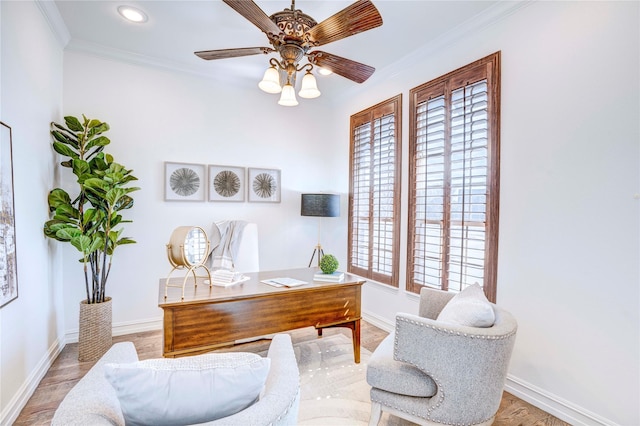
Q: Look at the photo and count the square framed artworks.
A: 3